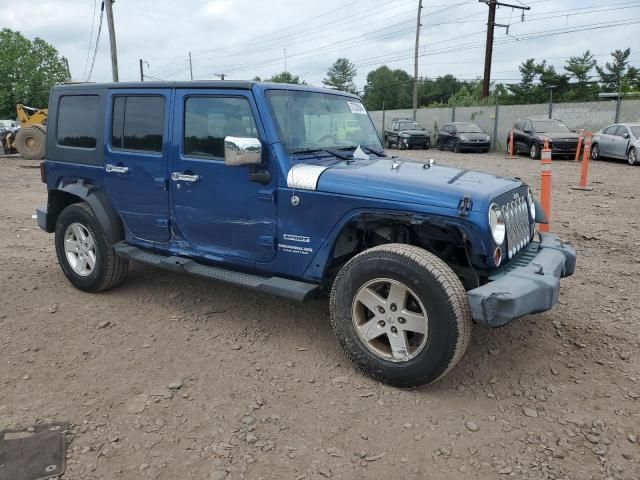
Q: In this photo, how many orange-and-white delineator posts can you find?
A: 4